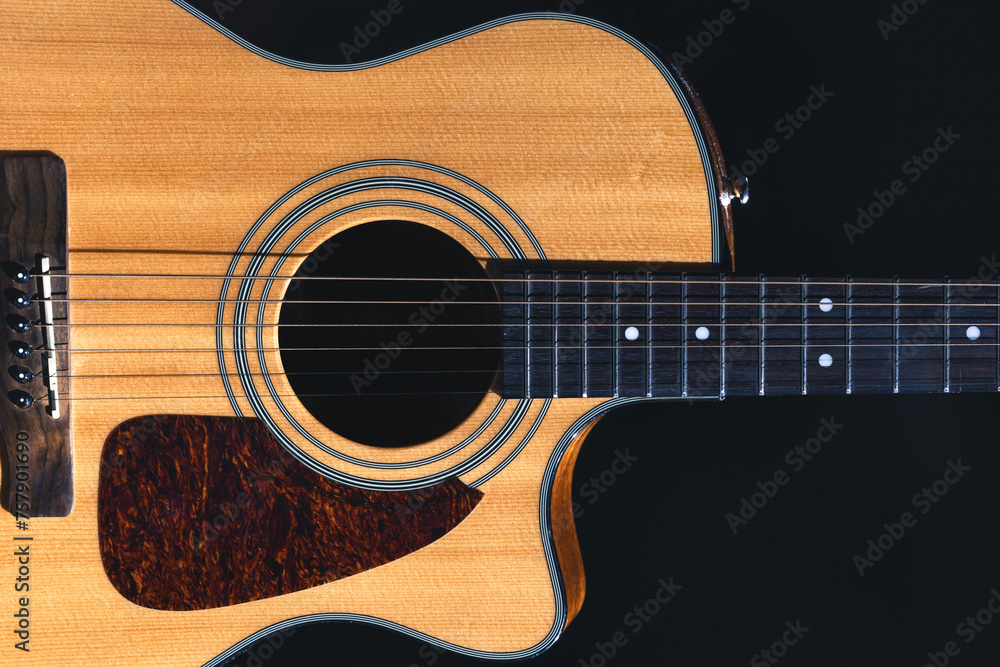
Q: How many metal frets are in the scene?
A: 13